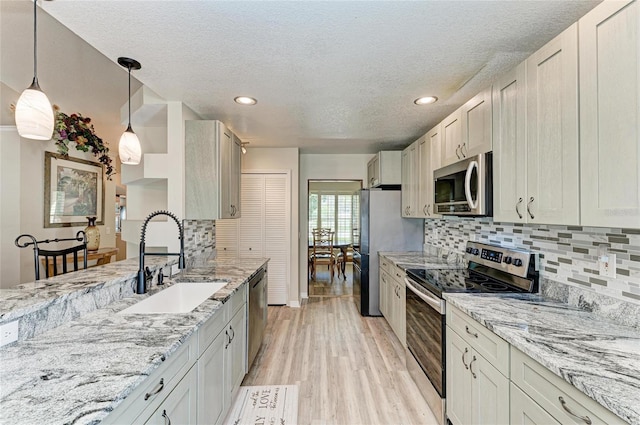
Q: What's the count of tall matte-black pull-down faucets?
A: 1